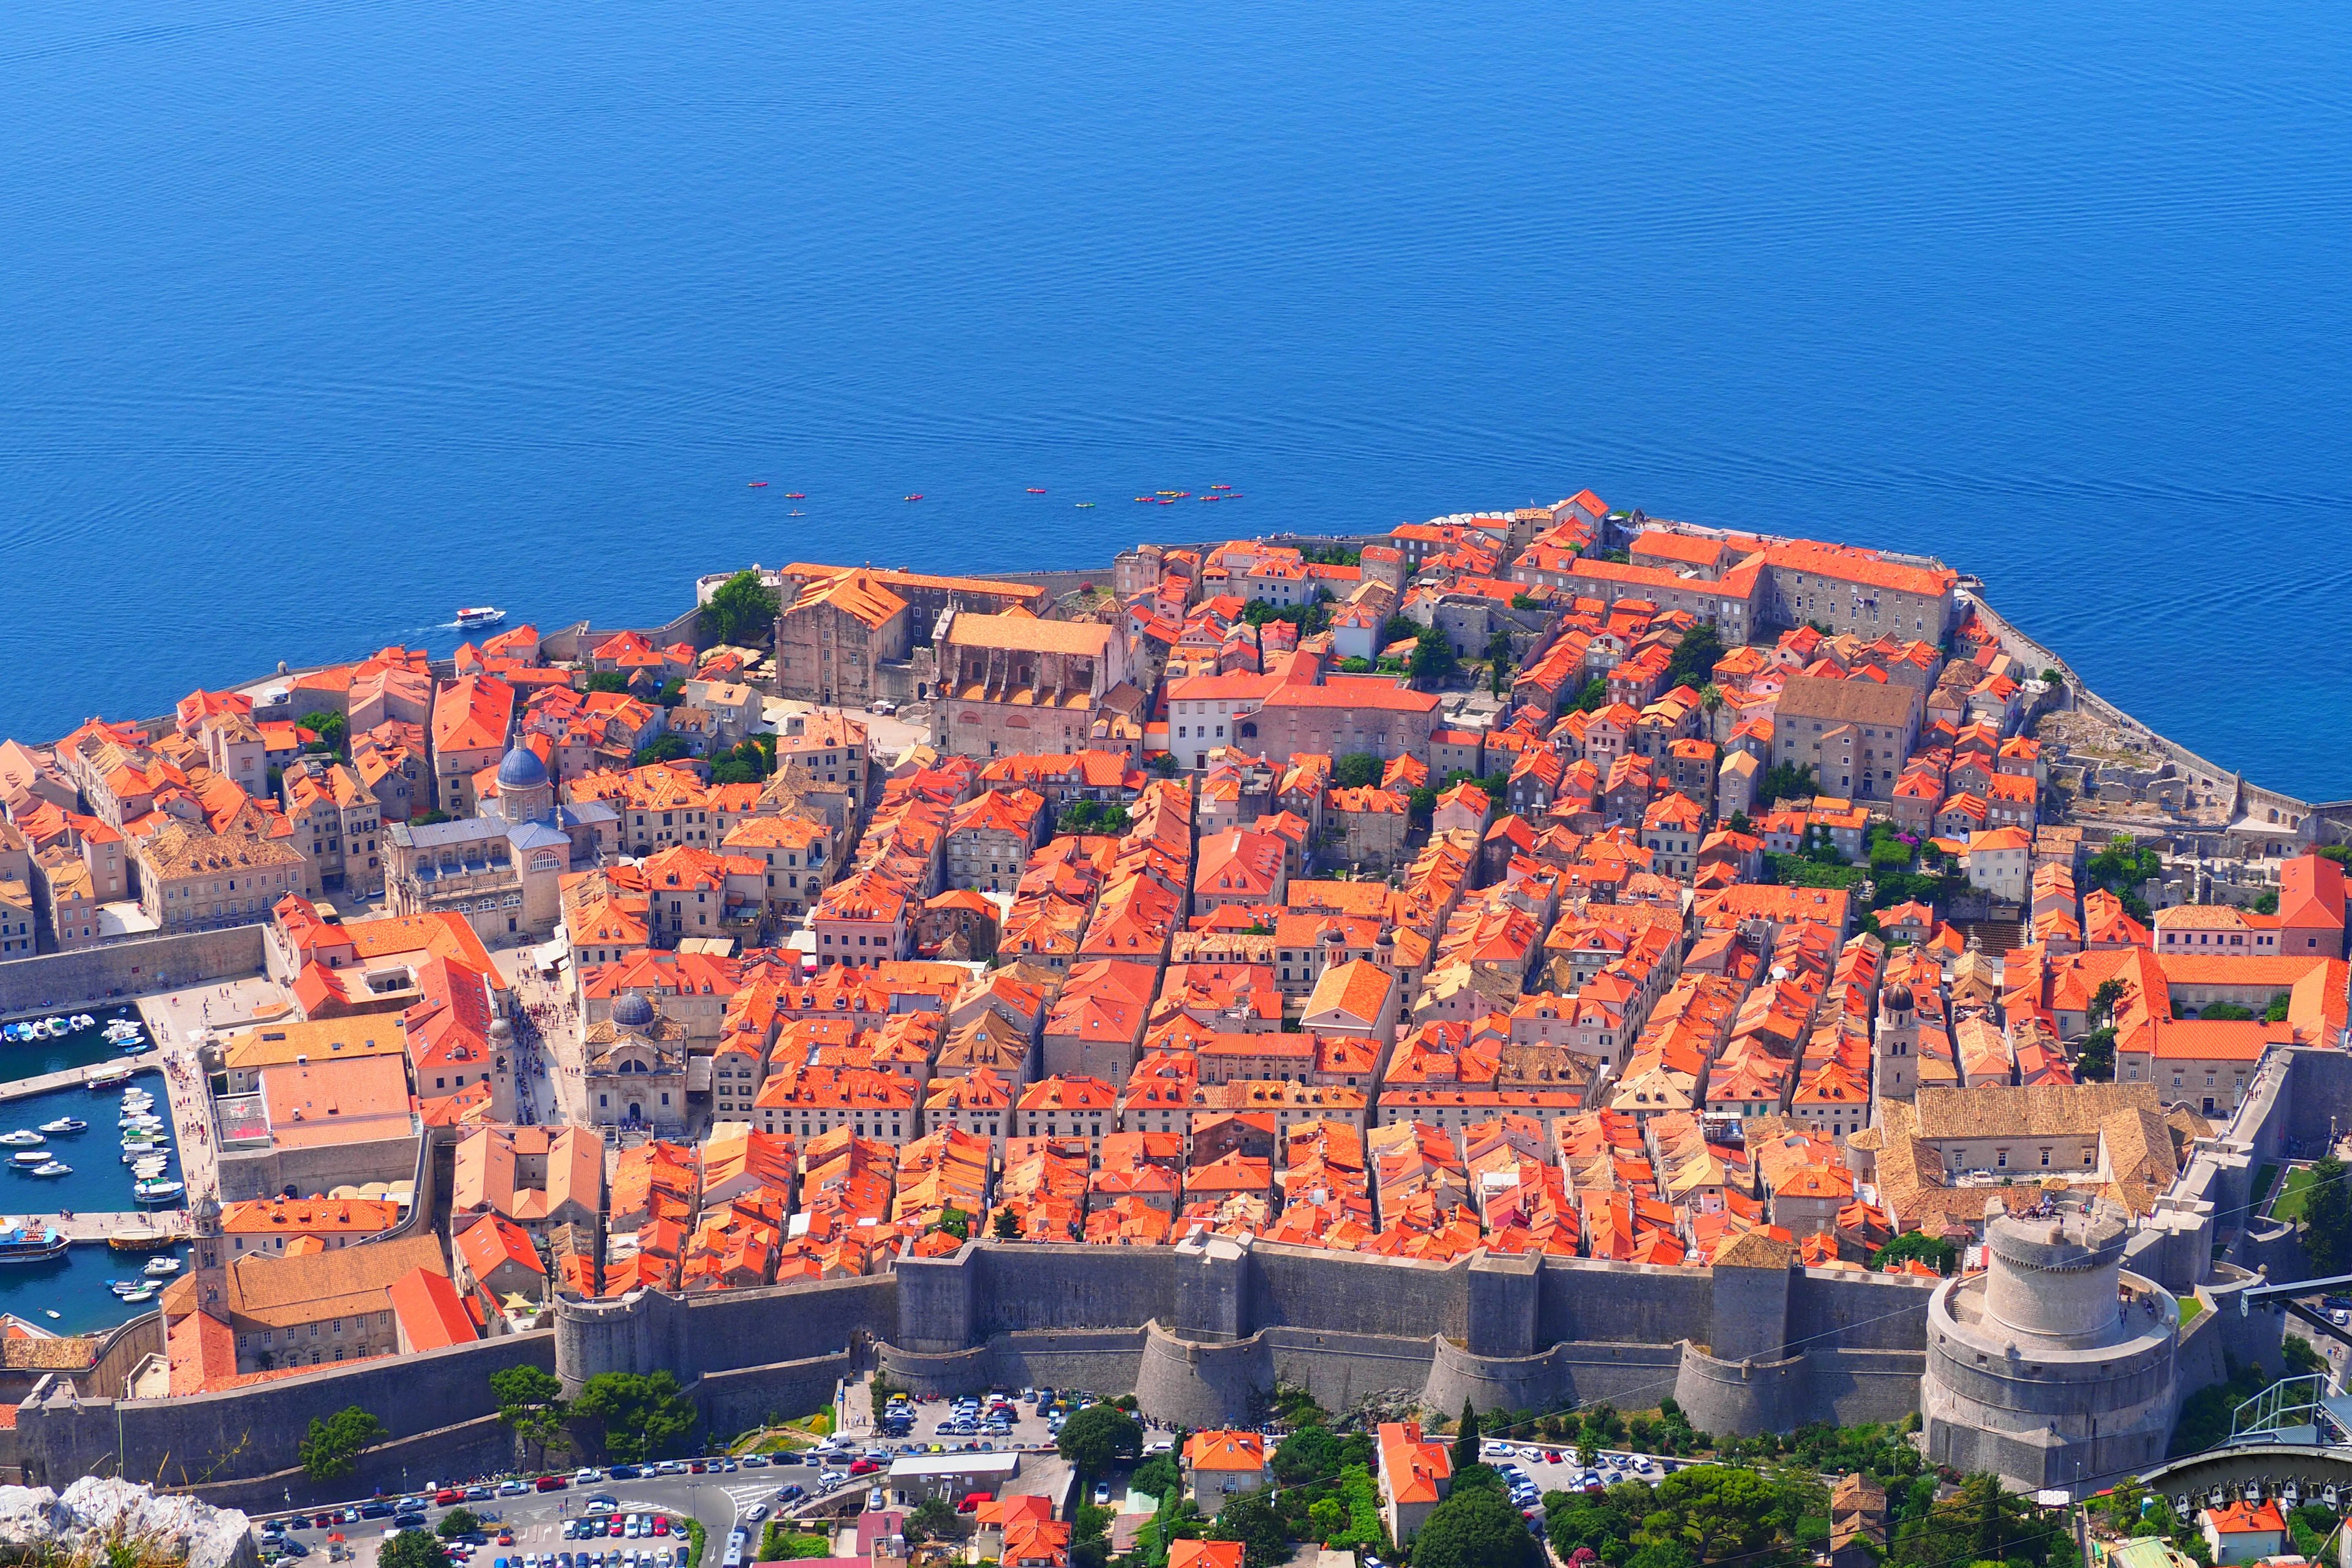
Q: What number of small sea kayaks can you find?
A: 13